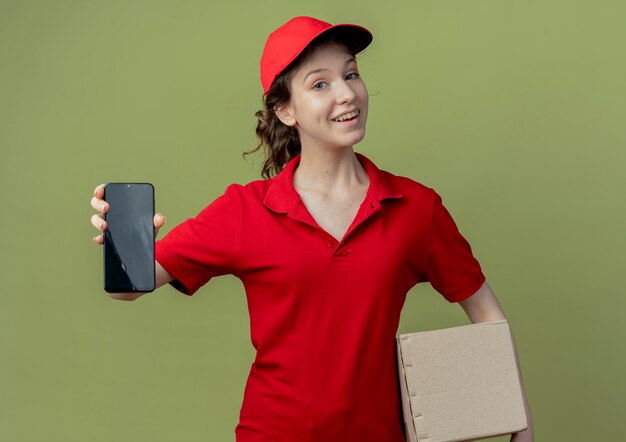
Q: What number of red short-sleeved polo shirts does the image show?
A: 1